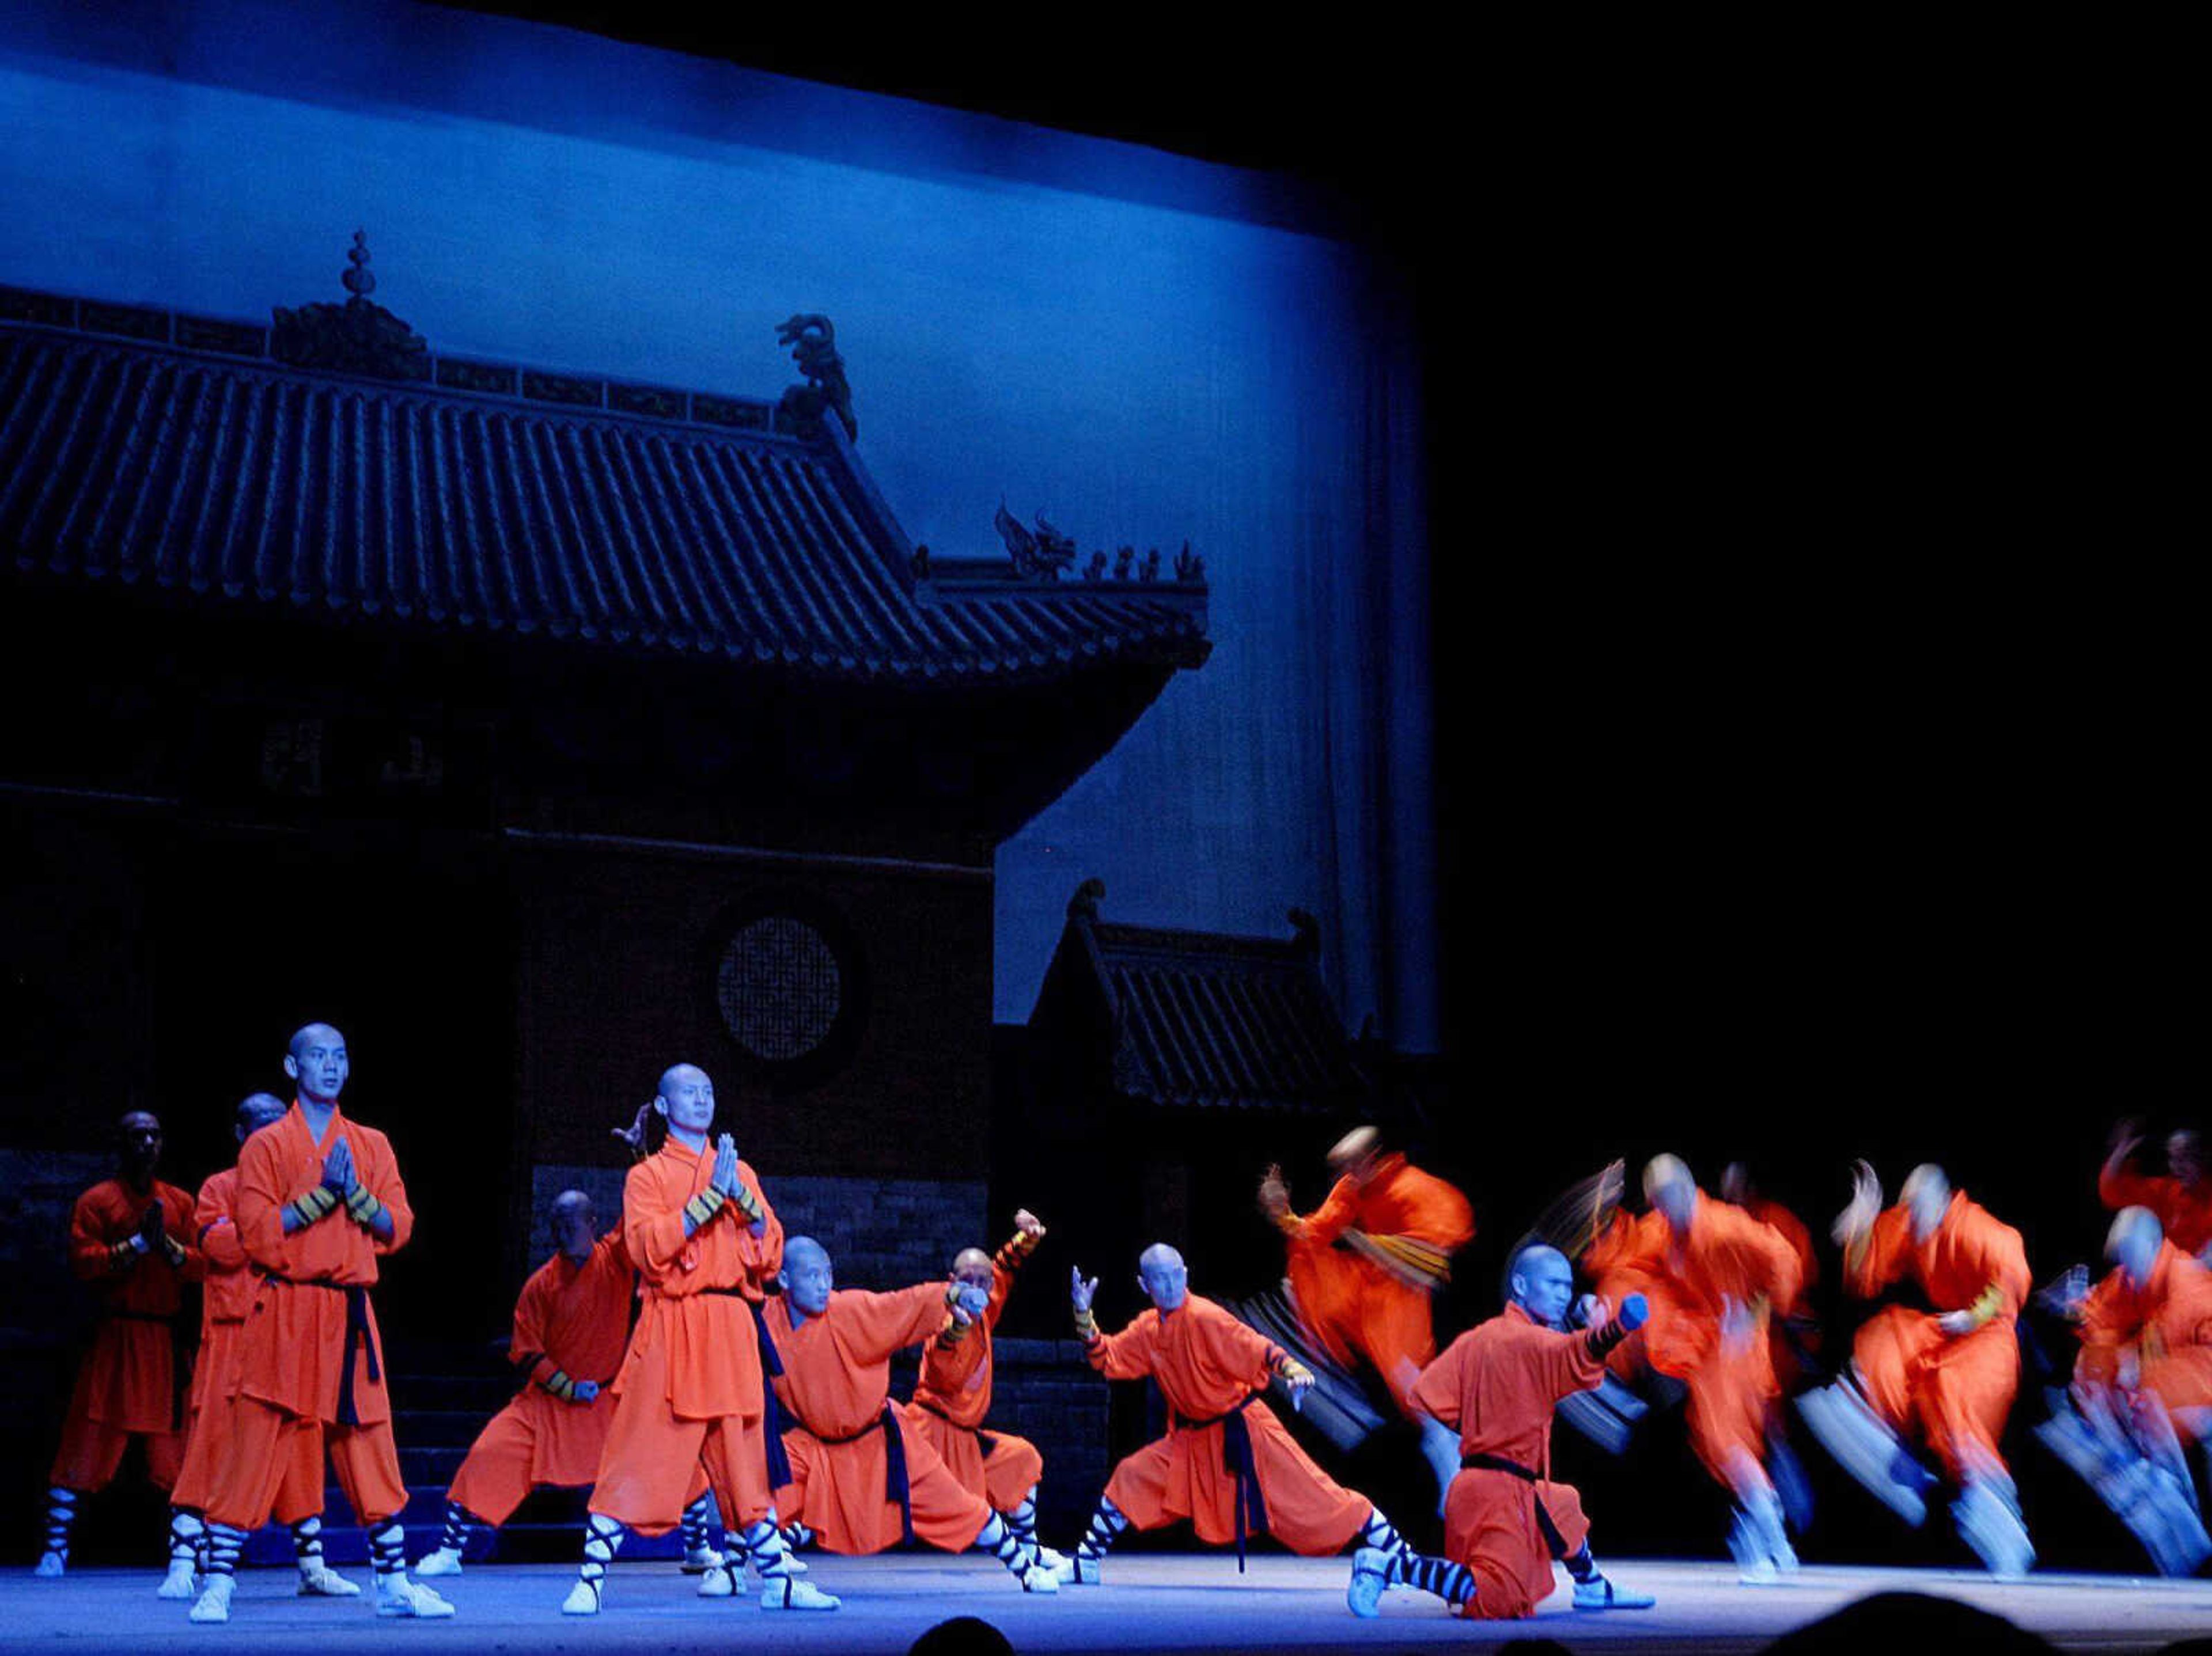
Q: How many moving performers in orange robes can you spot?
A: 6